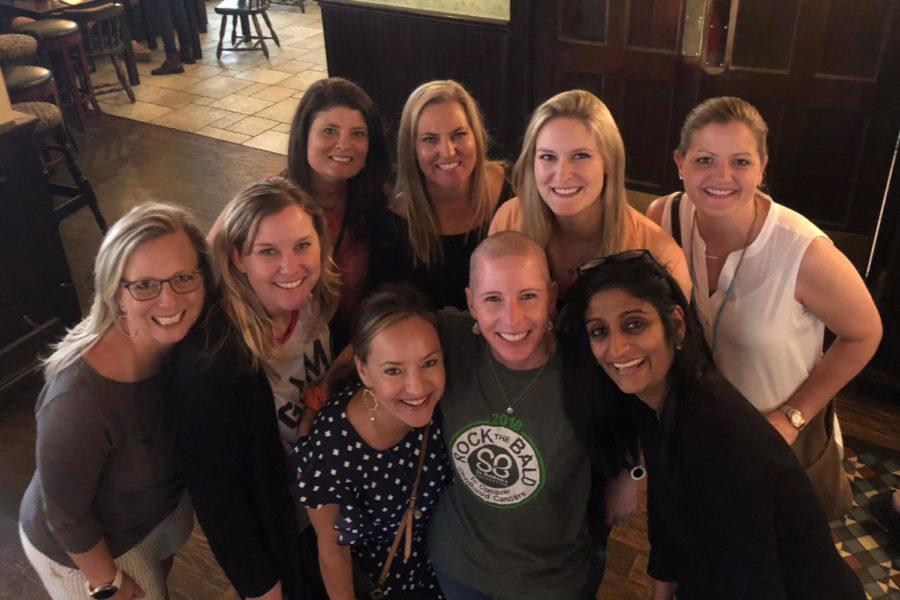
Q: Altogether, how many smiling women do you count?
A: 9